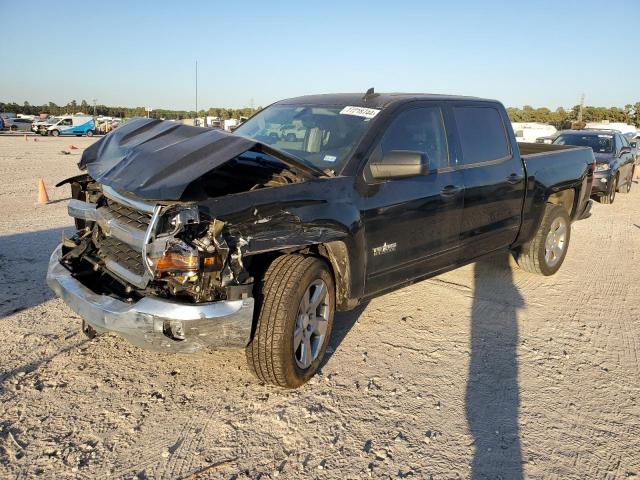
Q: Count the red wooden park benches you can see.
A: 0